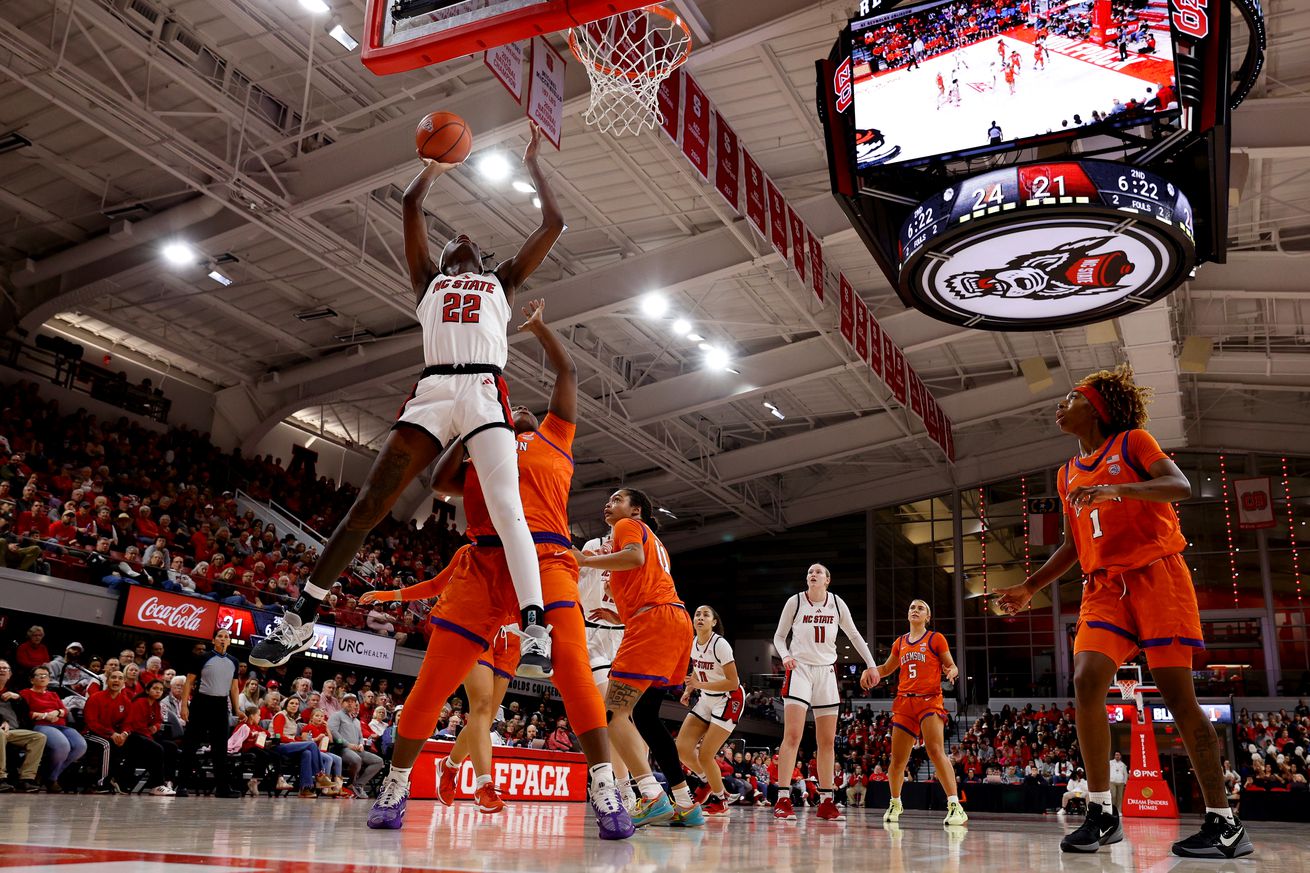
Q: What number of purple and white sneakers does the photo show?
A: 2